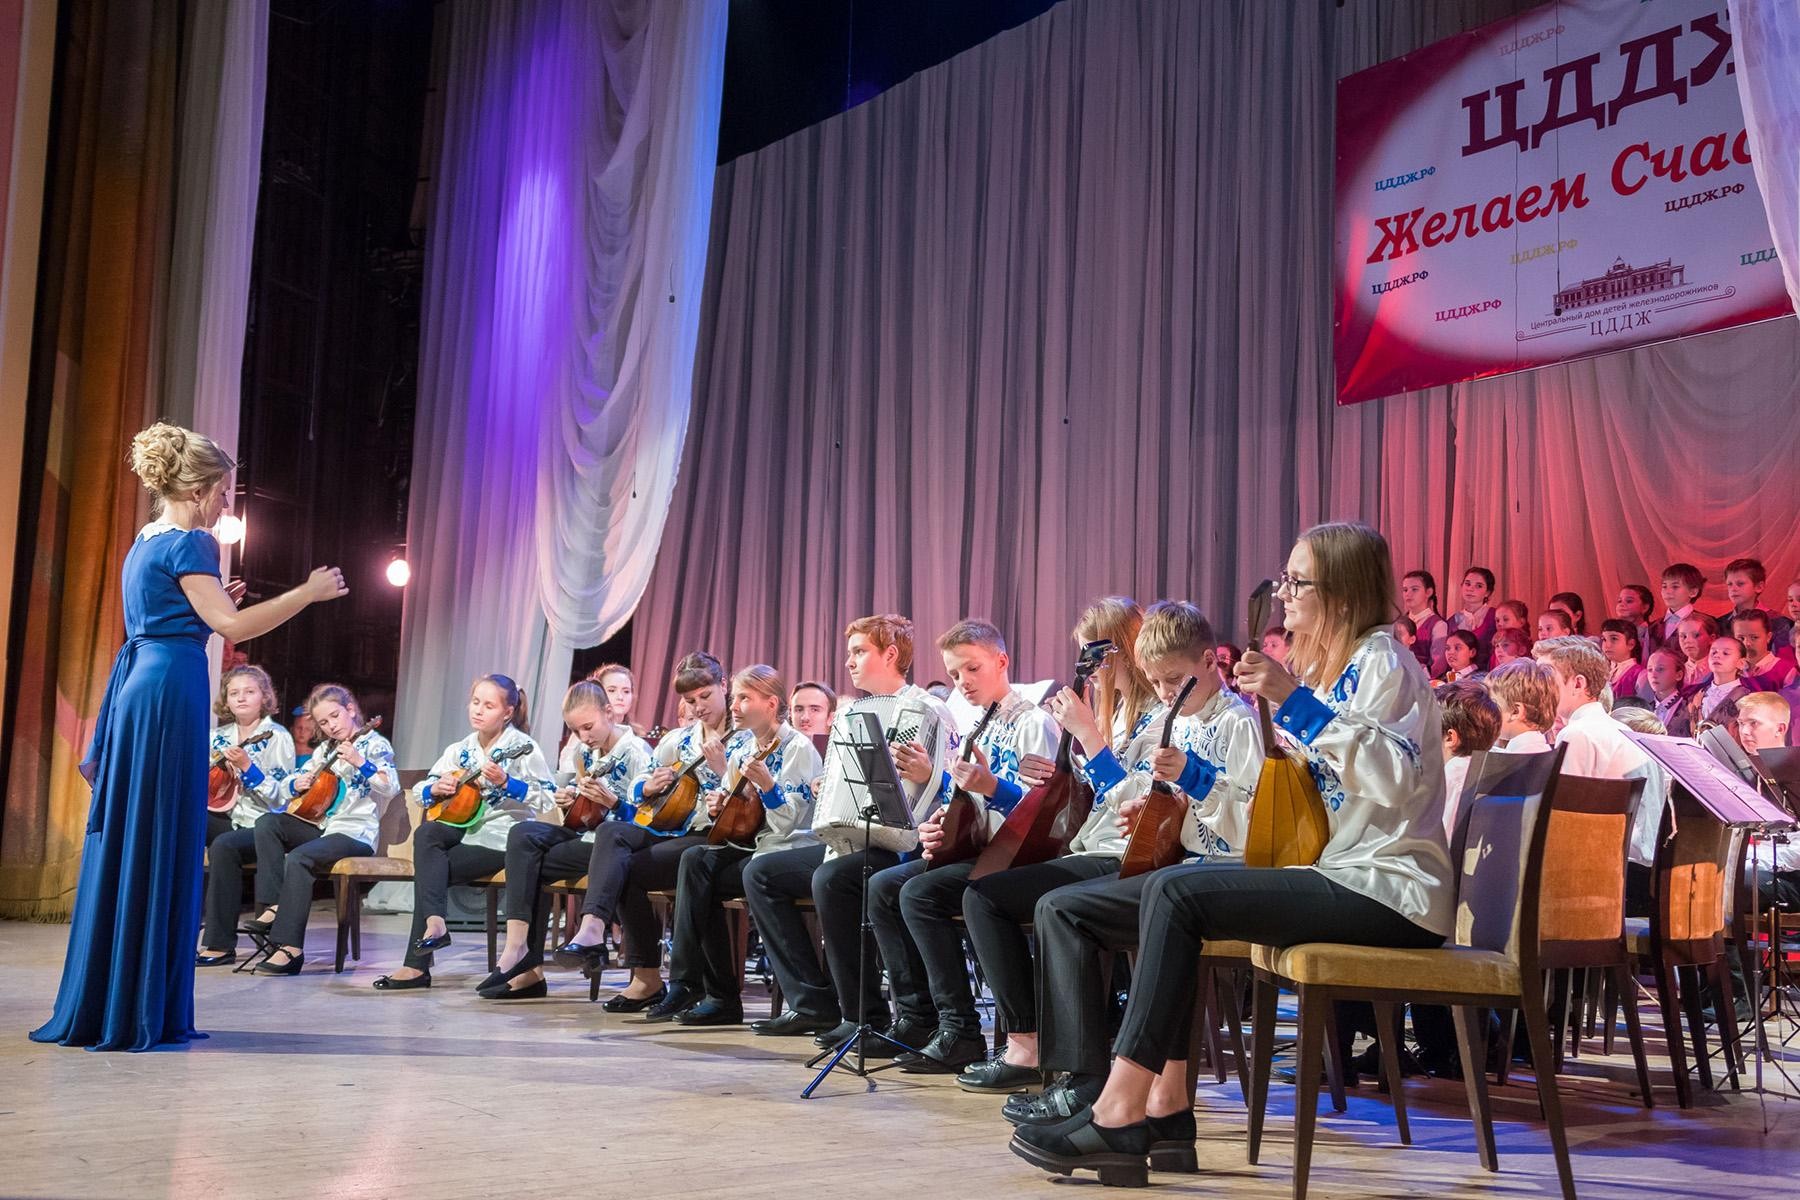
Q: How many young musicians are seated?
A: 11